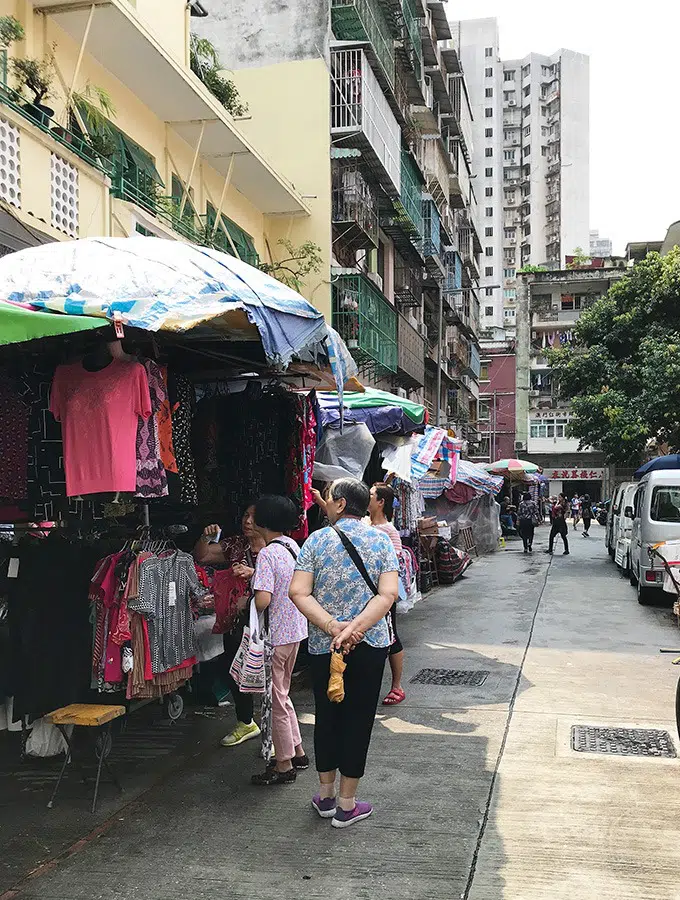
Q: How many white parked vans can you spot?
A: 3